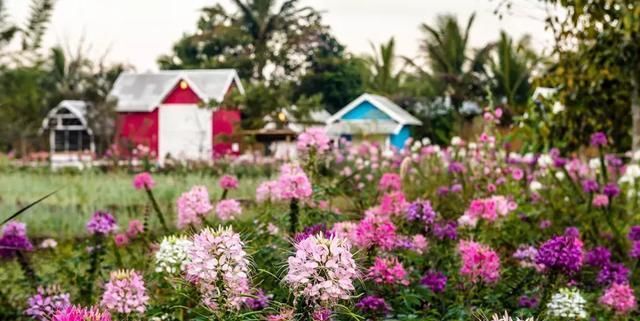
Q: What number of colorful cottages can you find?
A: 2